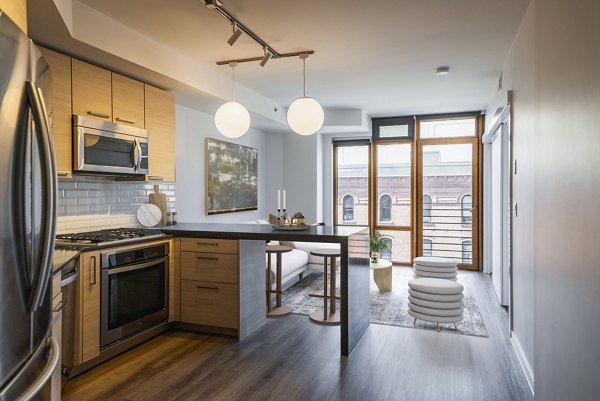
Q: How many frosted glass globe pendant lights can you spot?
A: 2